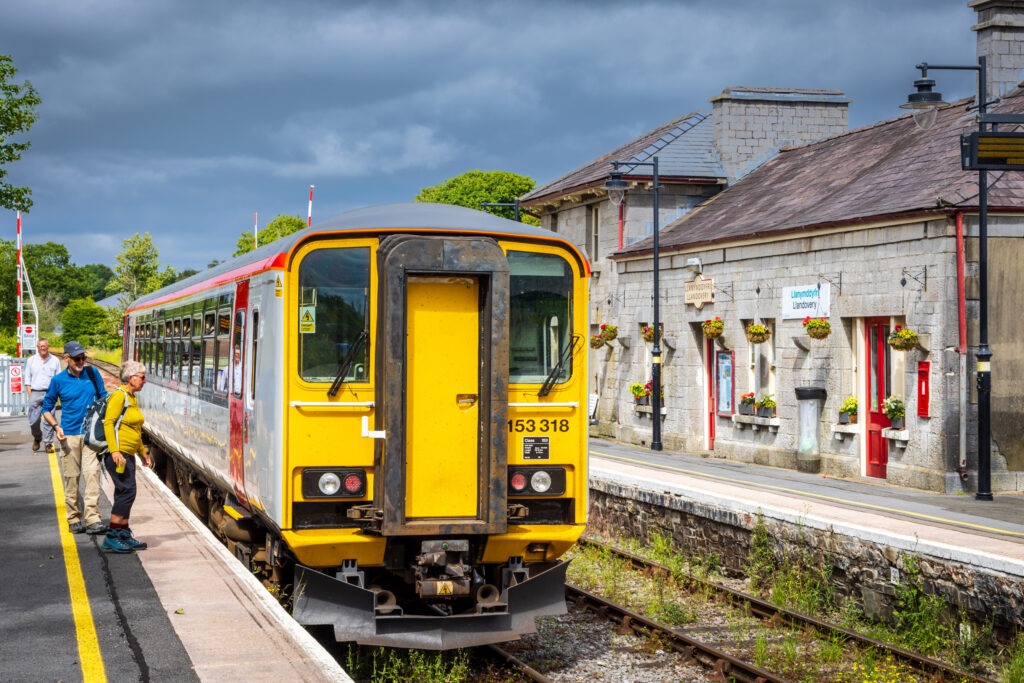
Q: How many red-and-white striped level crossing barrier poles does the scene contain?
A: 3